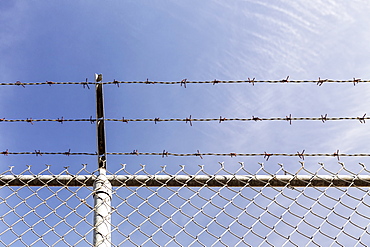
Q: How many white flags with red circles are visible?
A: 0